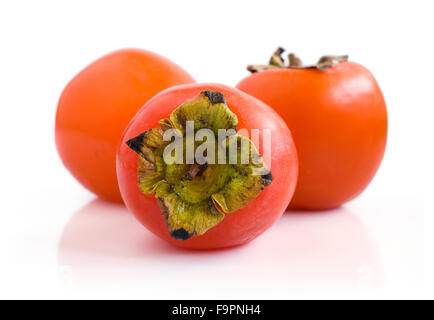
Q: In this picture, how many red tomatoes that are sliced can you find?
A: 0